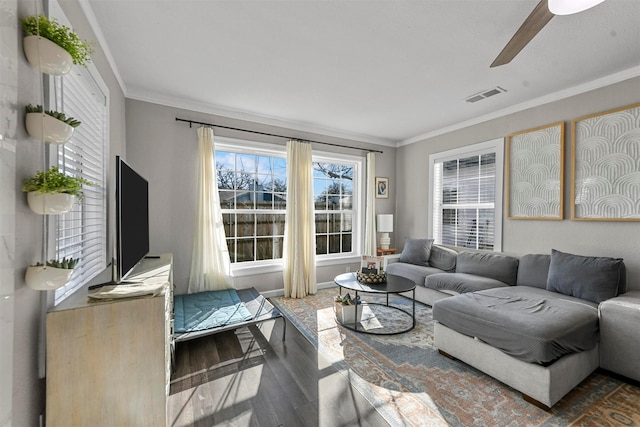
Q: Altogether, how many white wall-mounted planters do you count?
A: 4